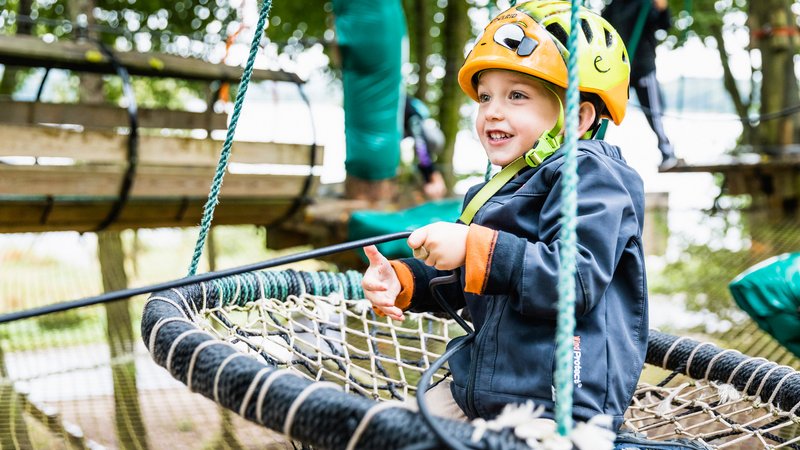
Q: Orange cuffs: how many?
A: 2